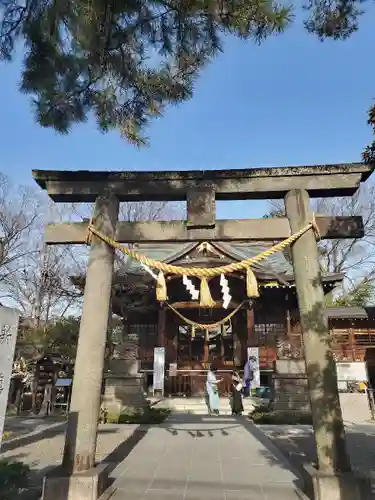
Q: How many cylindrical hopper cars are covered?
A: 0